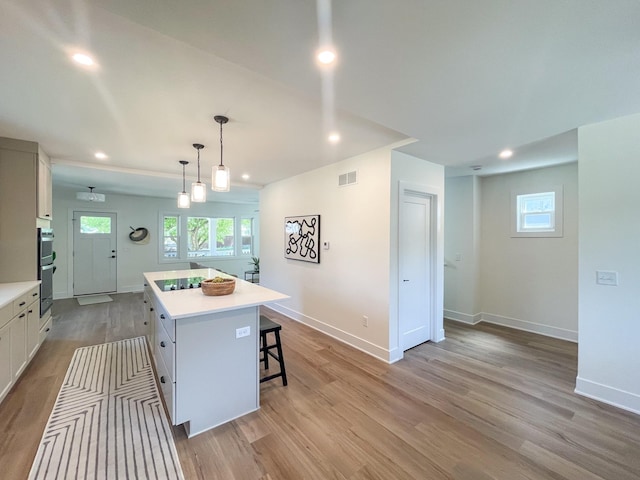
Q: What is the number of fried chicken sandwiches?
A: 0